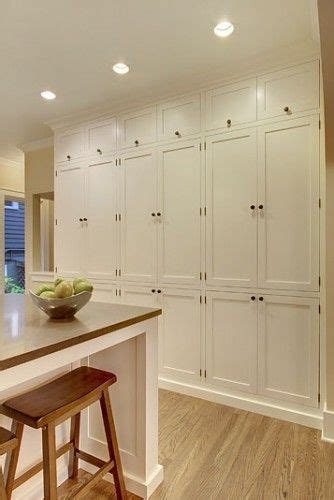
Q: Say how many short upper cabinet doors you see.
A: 6